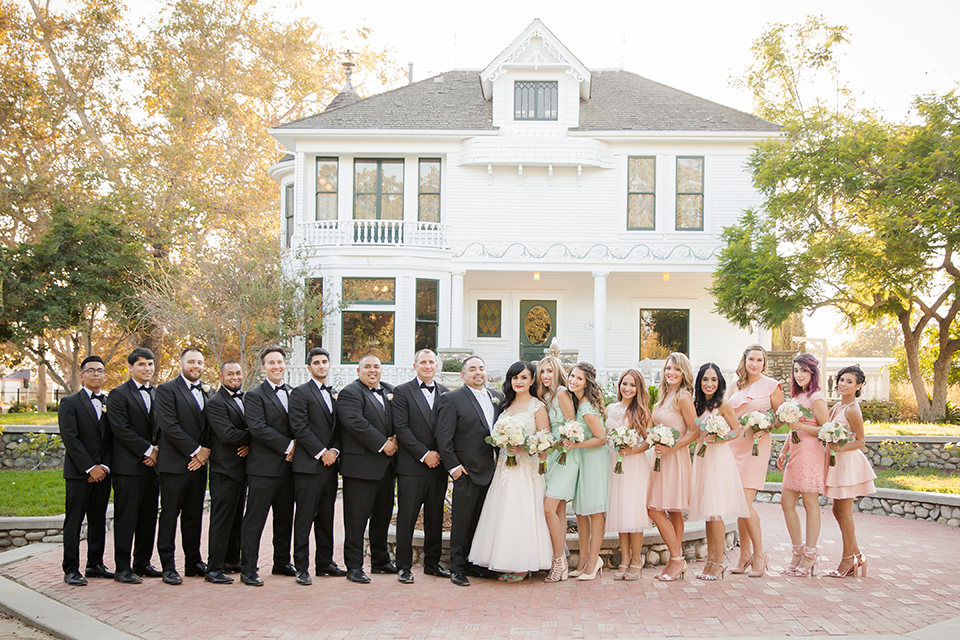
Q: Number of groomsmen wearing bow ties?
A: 8